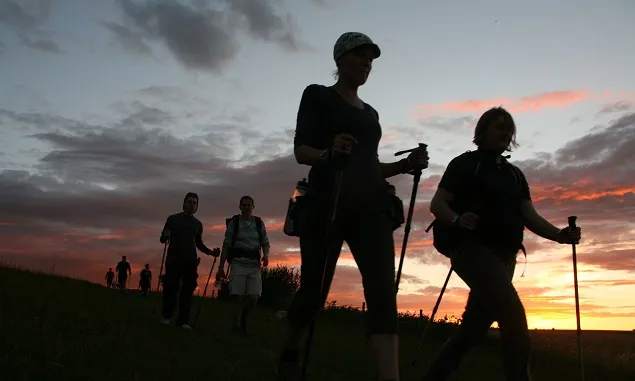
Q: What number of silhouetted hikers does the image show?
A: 7